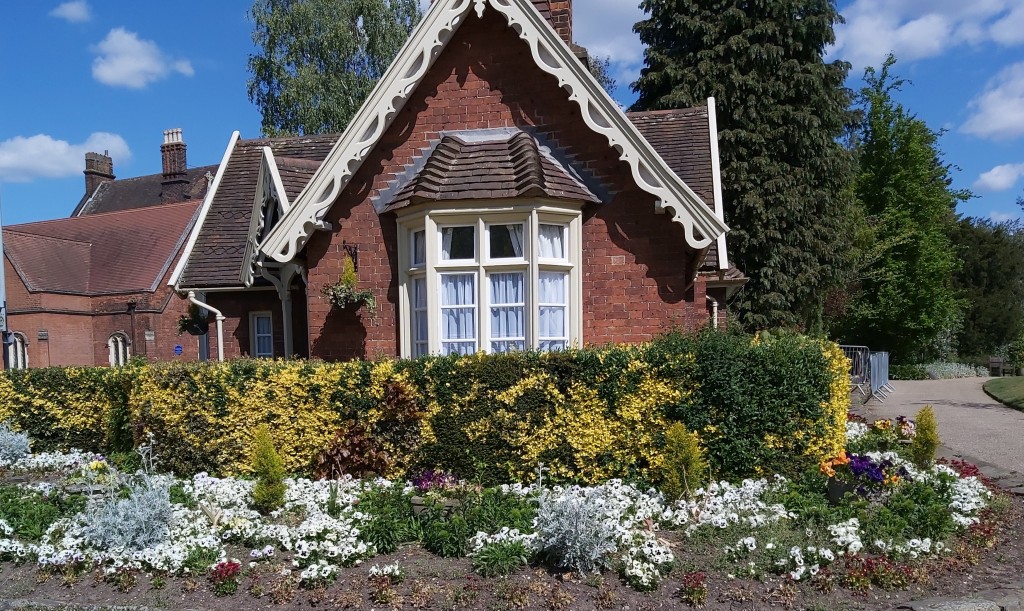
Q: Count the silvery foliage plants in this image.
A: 3